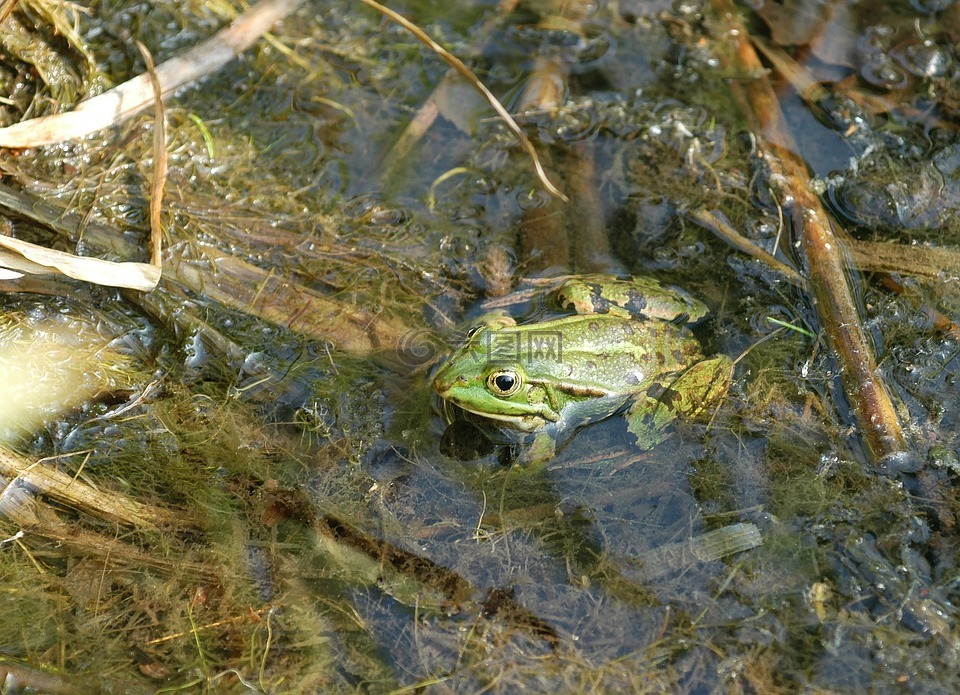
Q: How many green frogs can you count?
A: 1